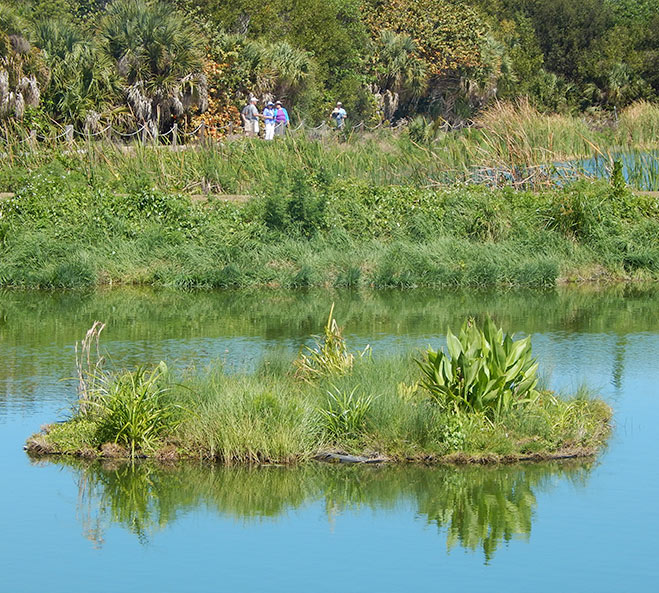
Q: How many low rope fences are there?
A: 1